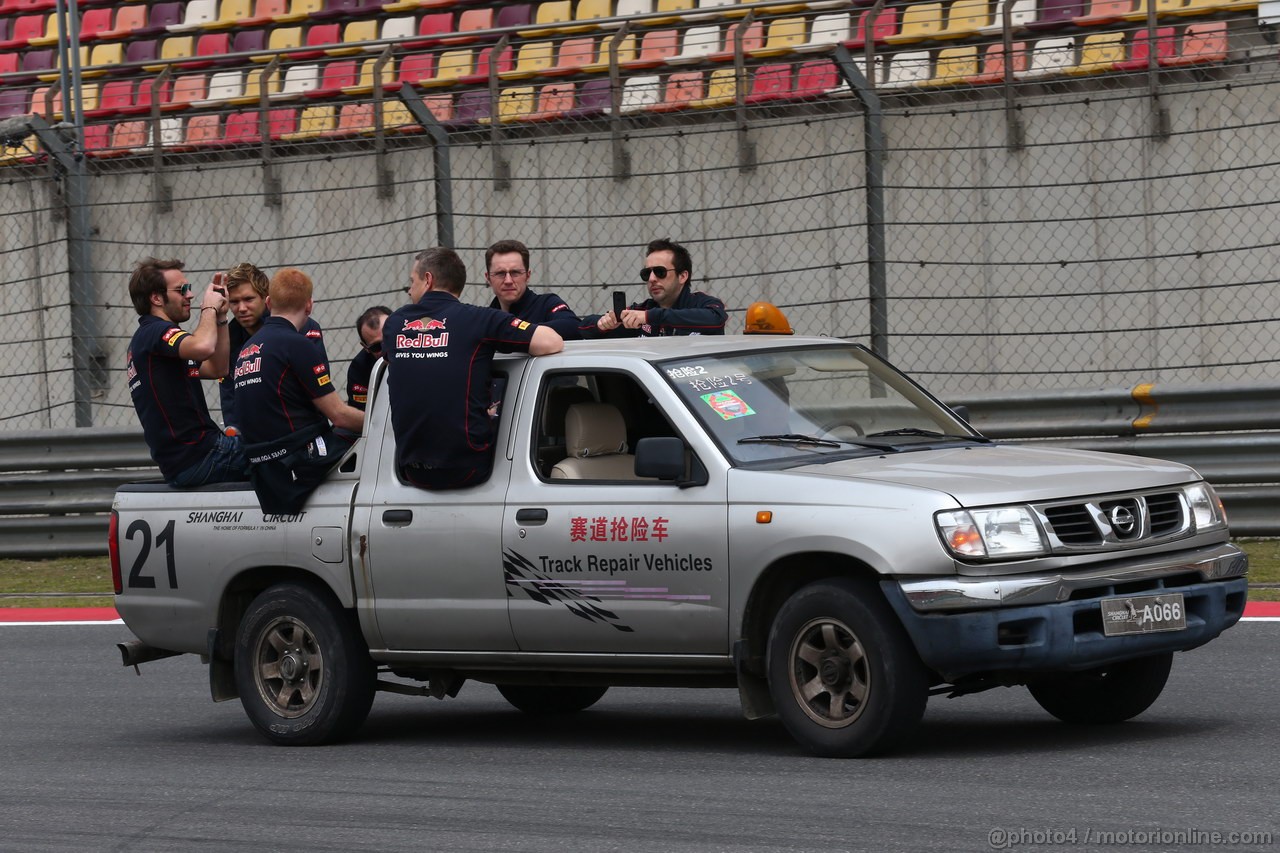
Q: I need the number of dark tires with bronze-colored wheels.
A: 2